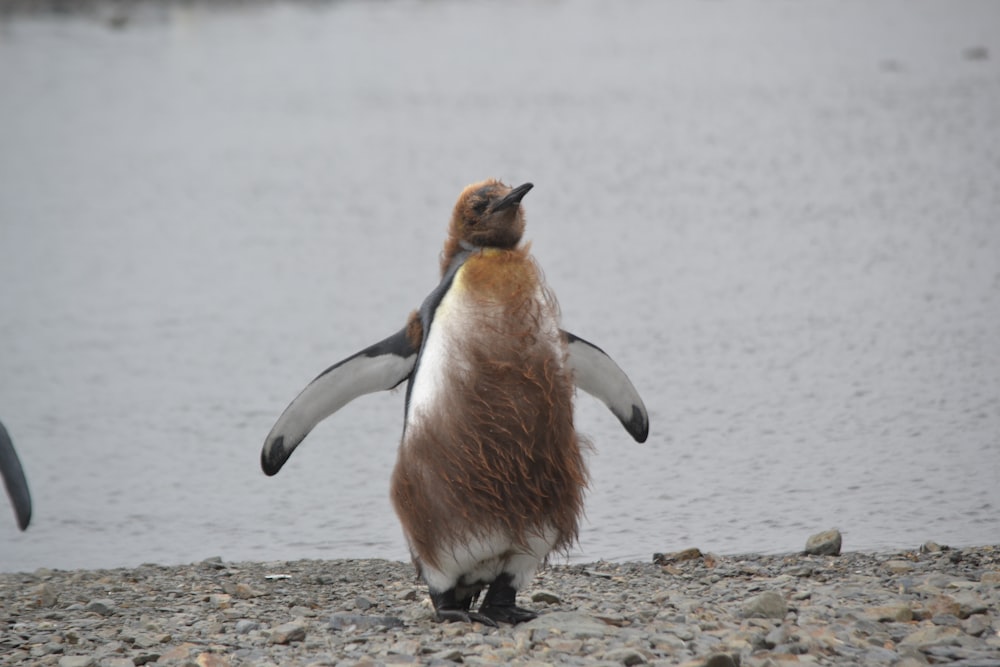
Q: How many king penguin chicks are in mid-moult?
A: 1